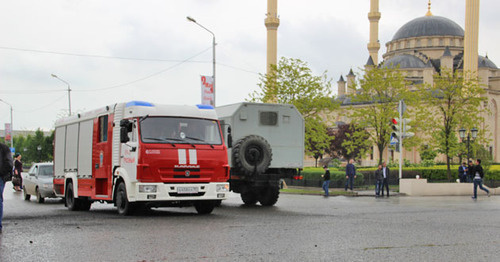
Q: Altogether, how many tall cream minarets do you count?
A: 3